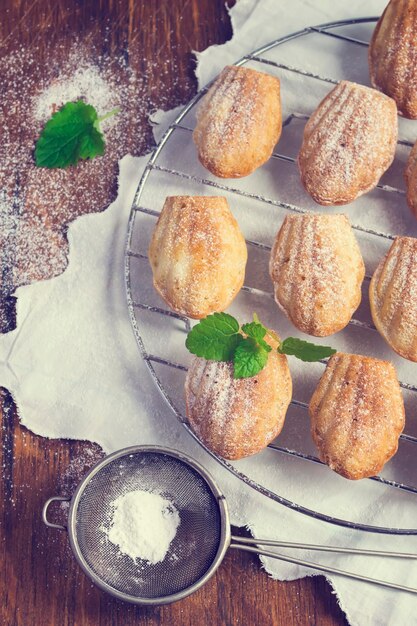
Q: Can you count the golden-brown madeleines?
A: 9